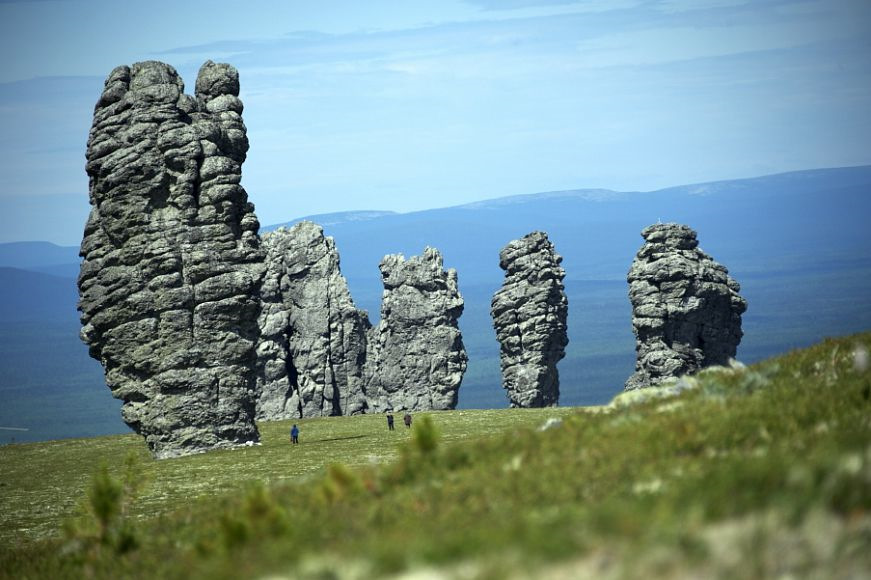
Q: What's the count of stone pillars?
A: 5